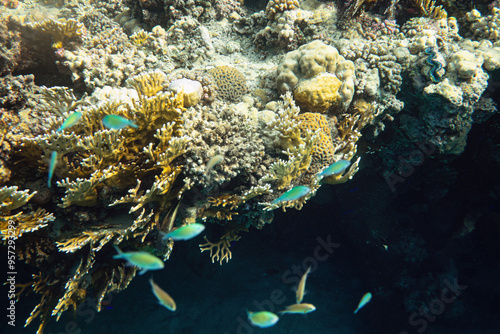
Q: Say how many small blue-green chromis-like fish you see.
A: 9